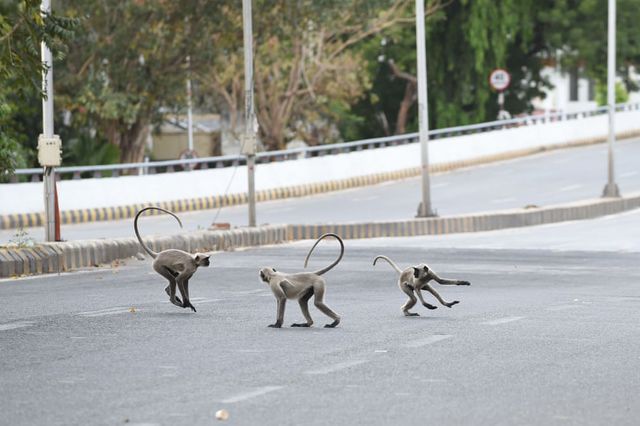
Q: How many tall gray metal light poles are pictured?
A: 4